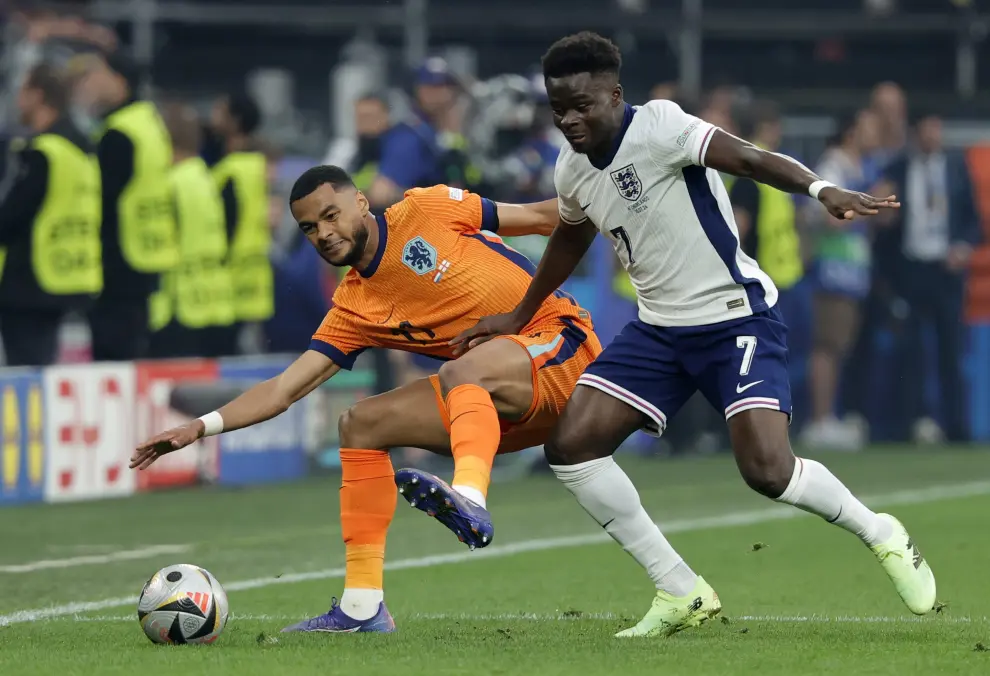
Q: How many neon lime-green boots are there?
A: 2